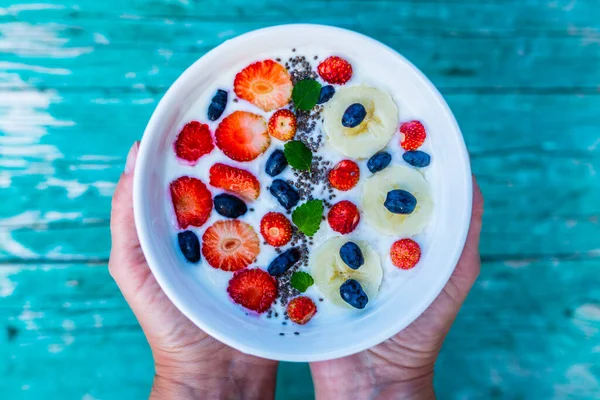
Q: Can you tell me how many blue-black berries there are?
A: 13